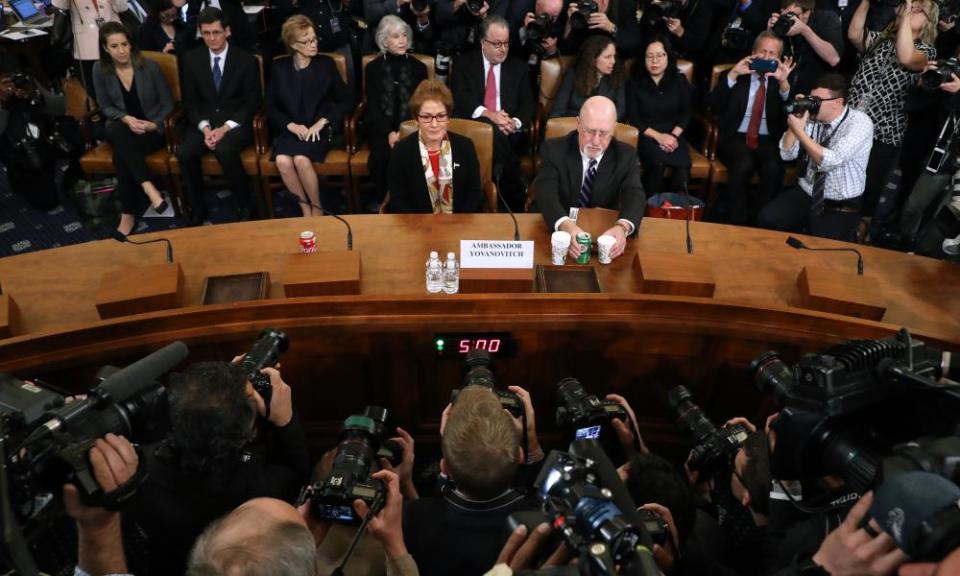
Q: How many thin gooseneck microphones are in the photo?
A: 5